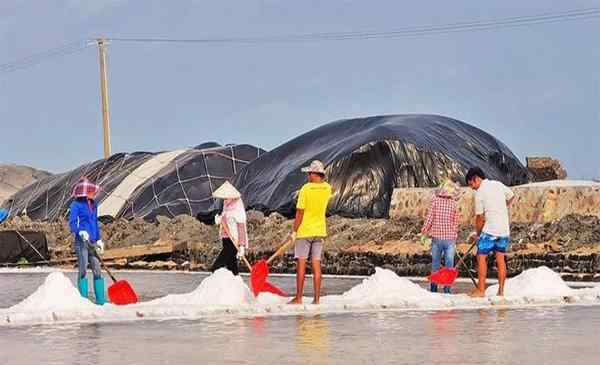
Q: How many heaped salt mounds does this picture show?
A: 4